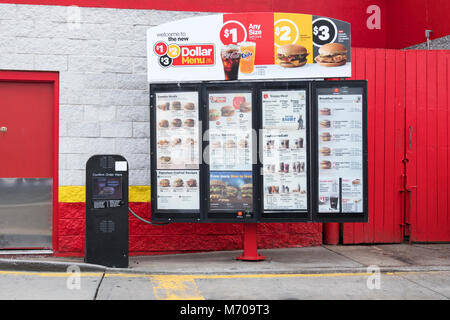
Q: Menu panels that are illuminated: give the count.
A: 4